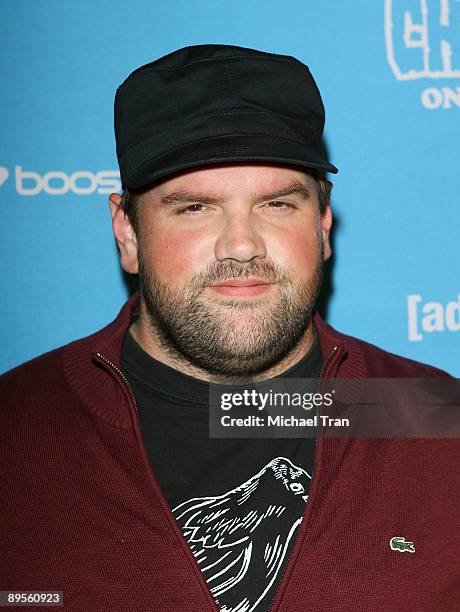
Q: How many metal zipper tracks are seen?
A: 2